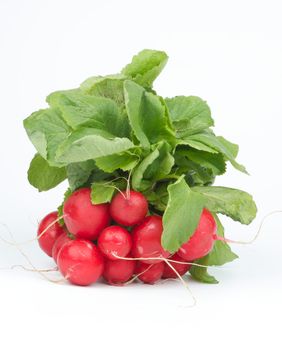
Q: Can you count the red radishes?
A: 11